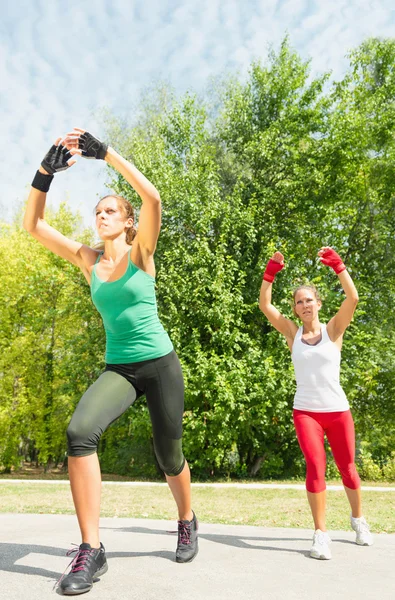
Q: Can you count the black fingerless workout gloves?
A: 2